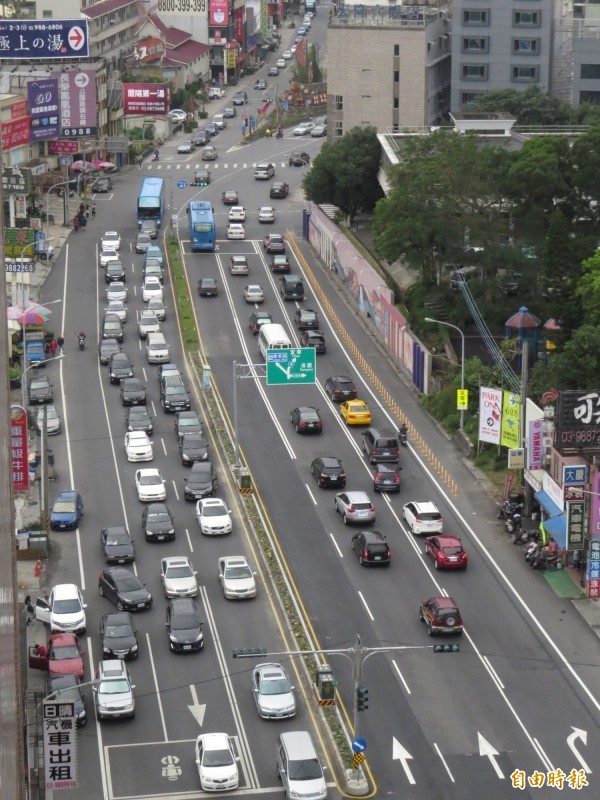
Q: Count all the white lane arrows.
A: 4